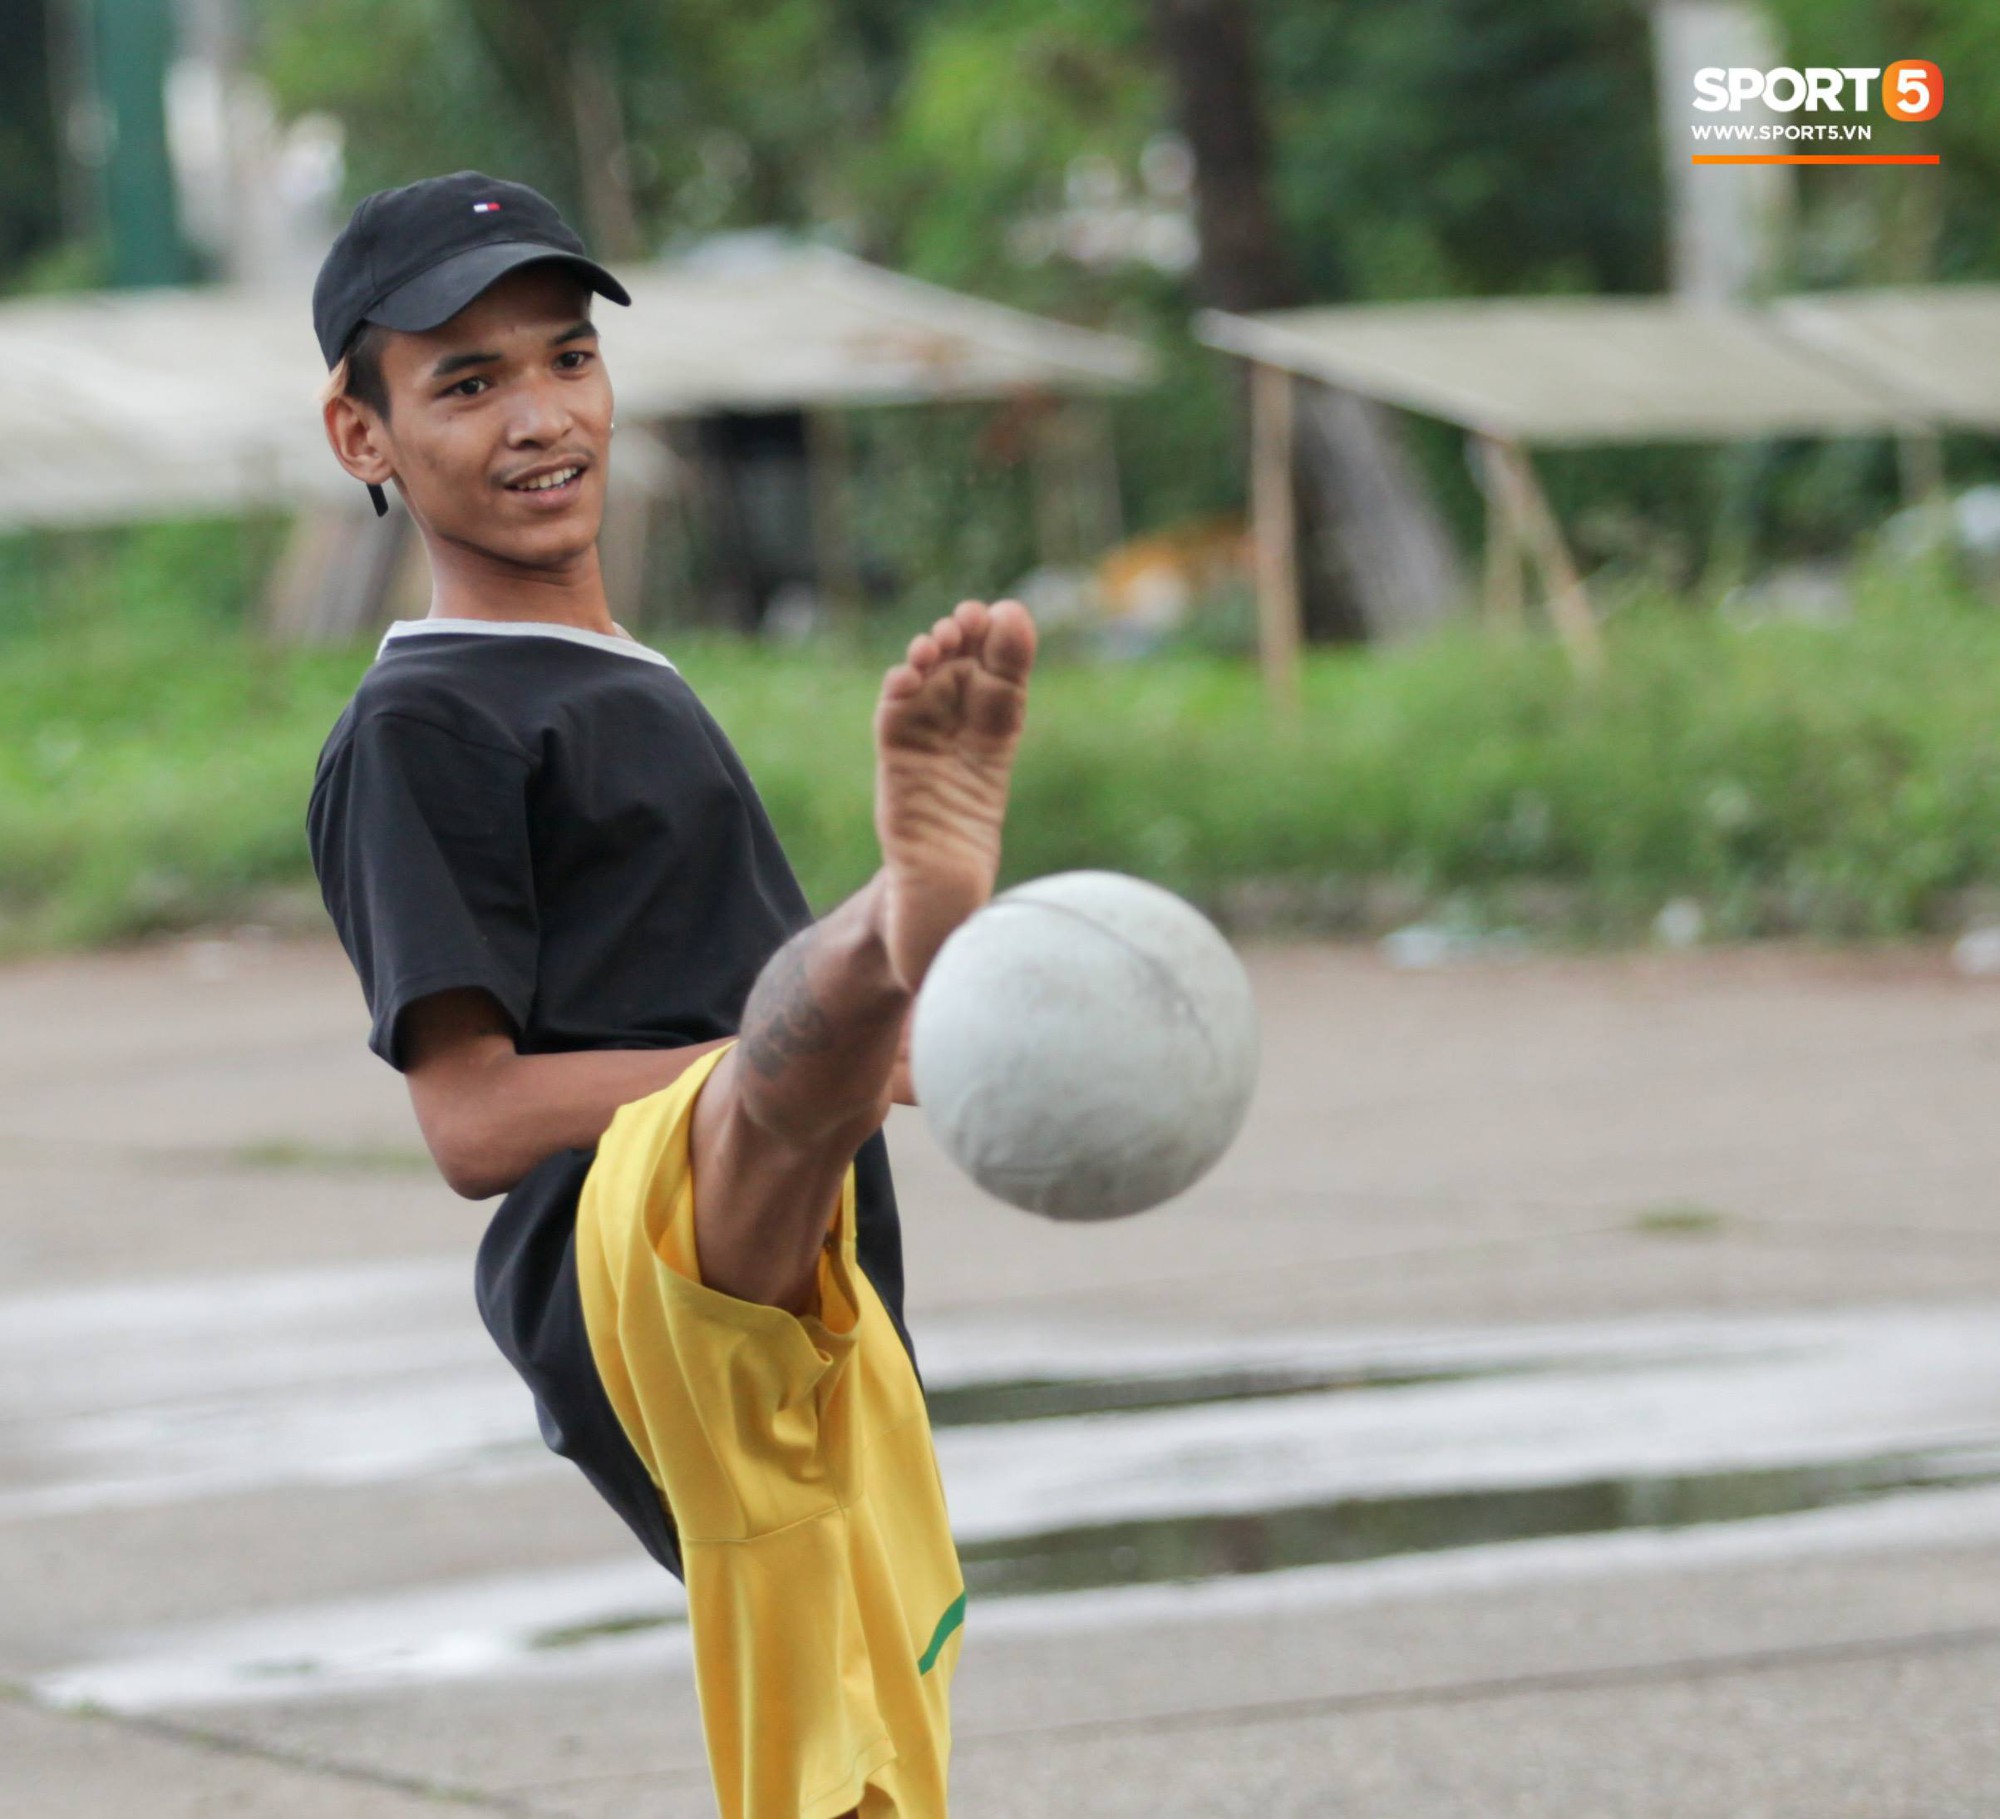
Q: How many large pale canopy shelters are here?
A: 2